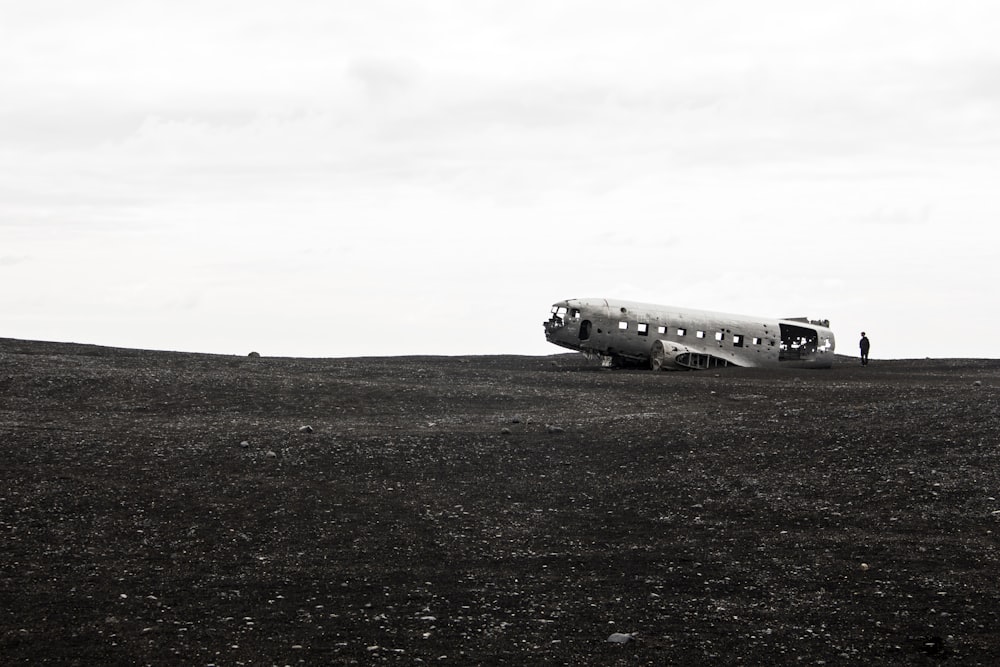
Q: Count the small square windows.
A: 8